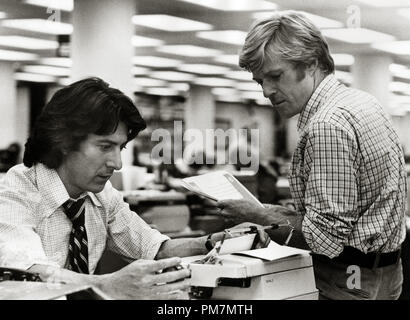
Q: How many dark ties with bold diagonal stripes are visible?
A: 1